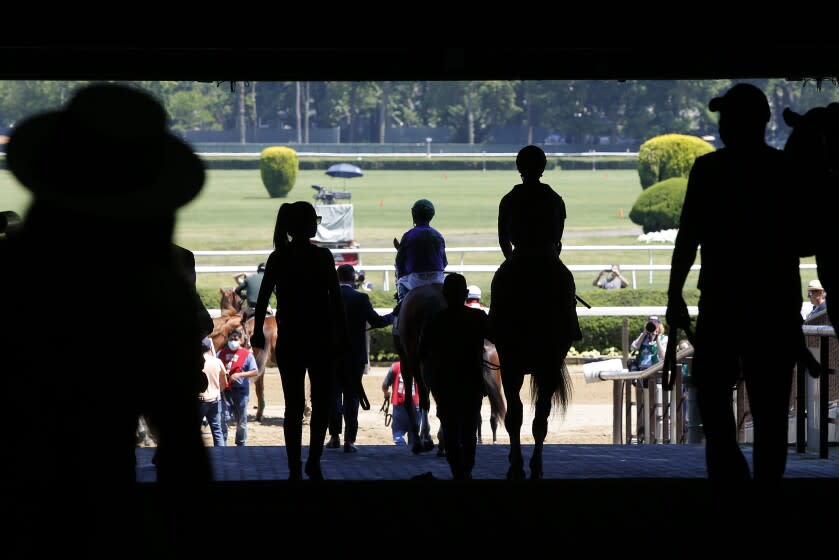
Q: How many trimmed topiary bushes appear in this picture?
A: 3